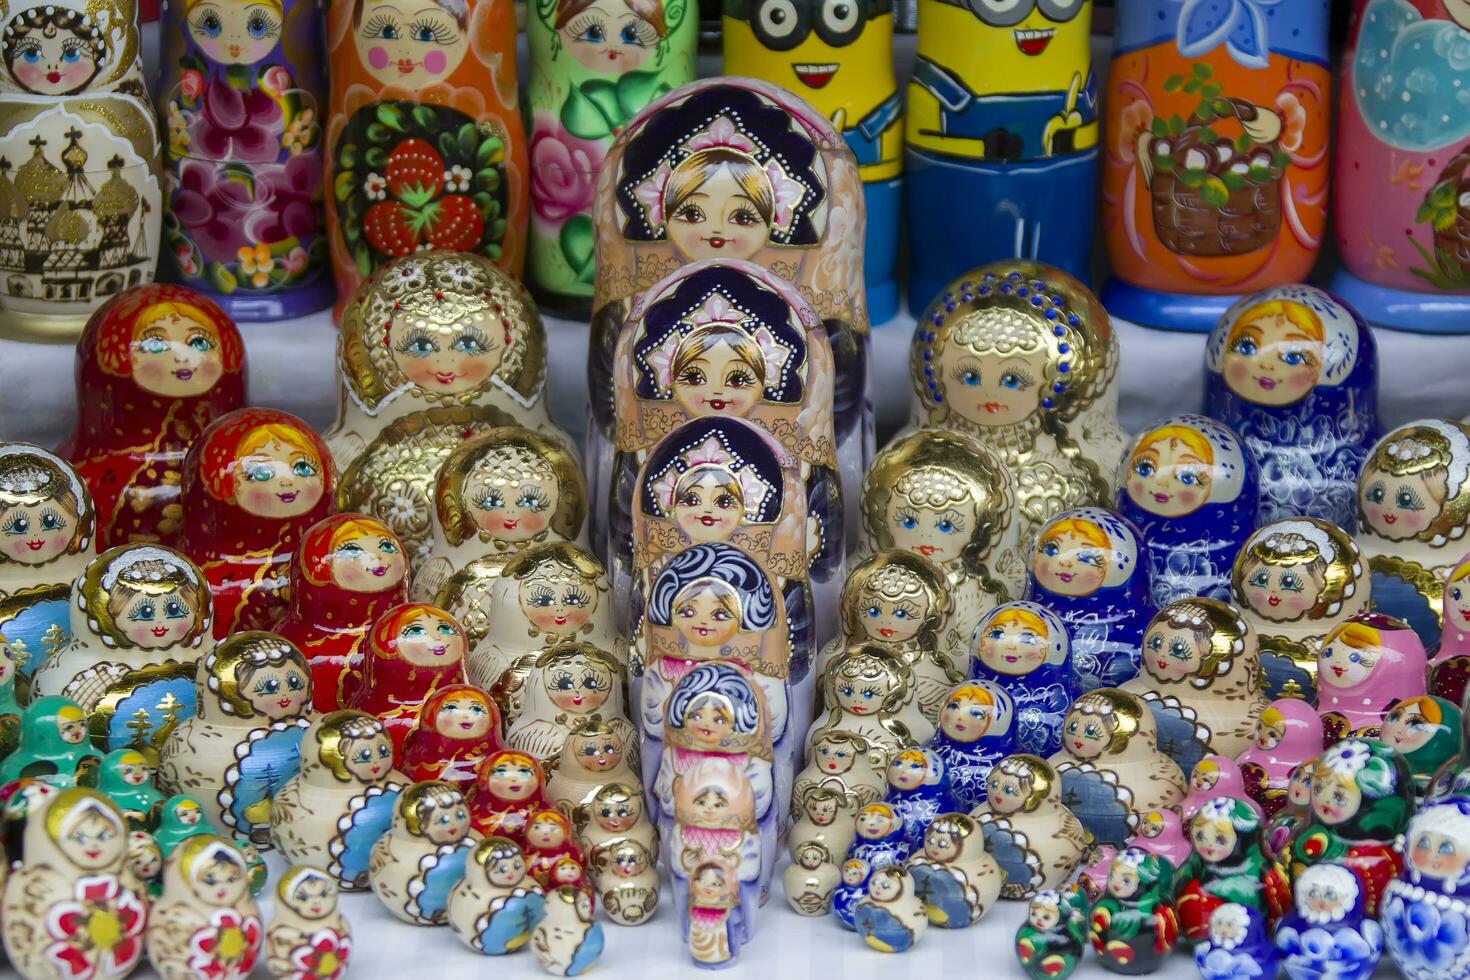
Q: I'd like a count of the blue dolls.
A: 11